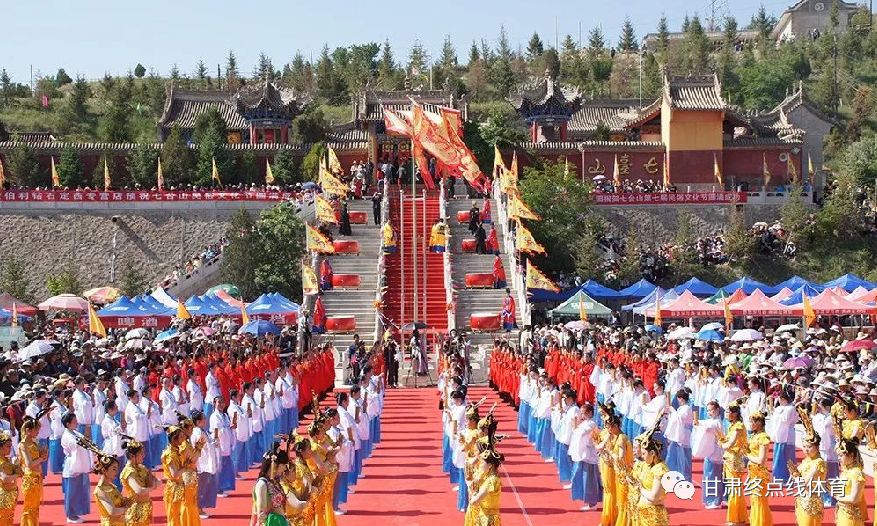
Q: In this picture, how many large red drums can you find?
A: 8